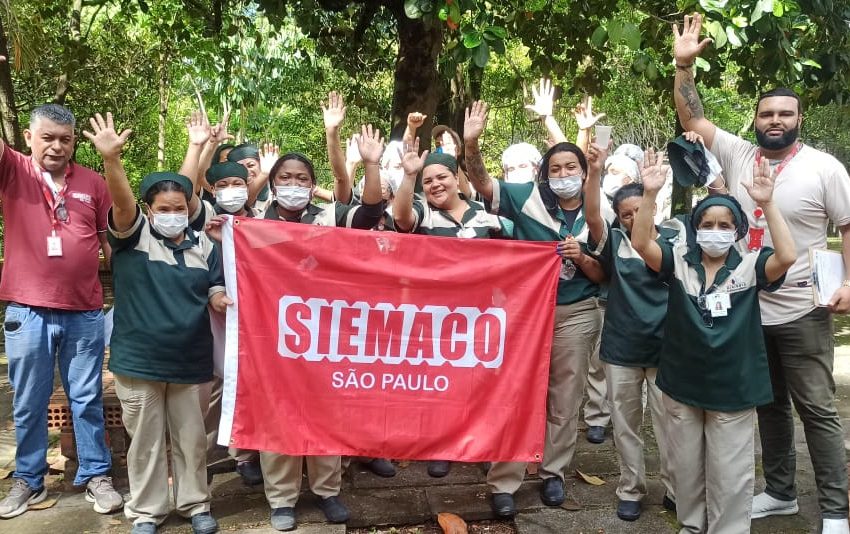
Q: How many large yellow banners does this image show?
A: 0